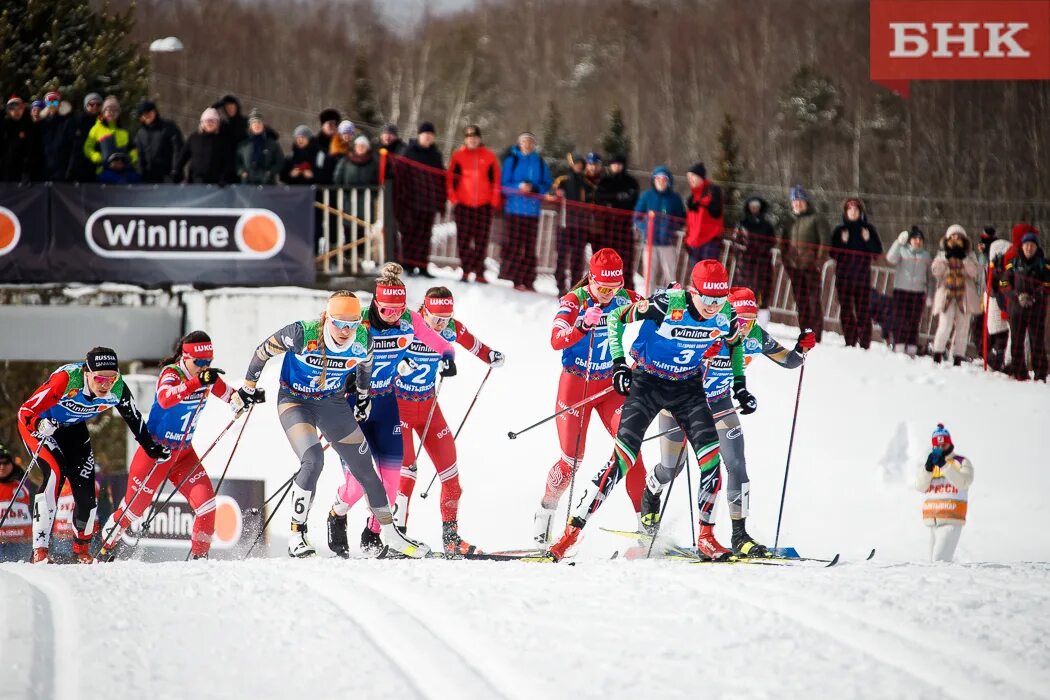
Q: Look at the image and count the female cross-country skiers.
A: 8